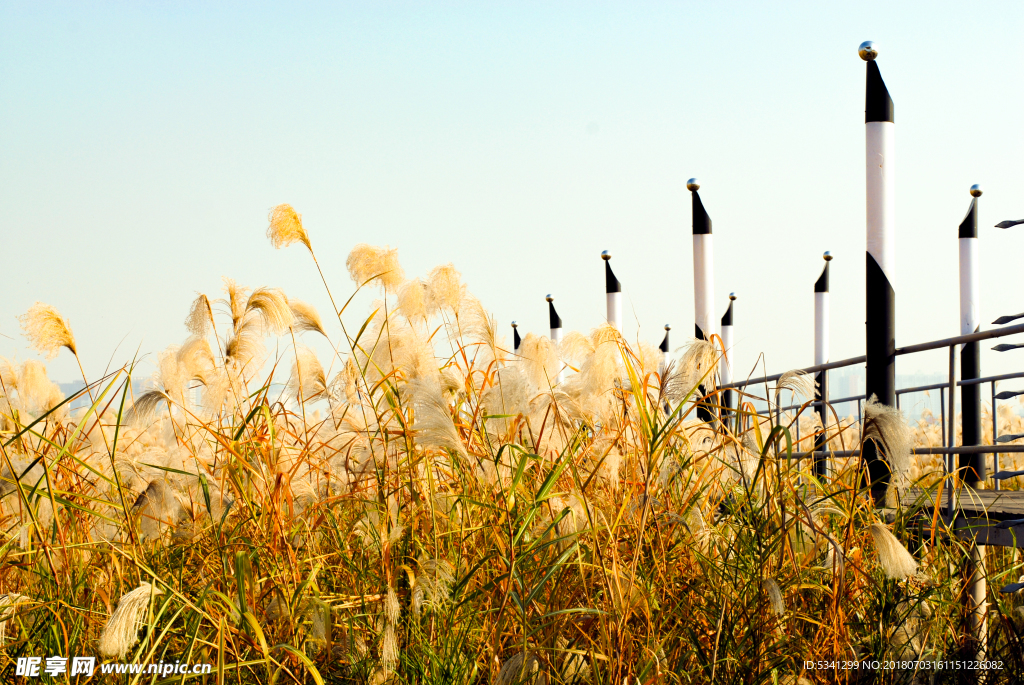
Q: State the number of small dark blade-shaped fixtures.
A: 8